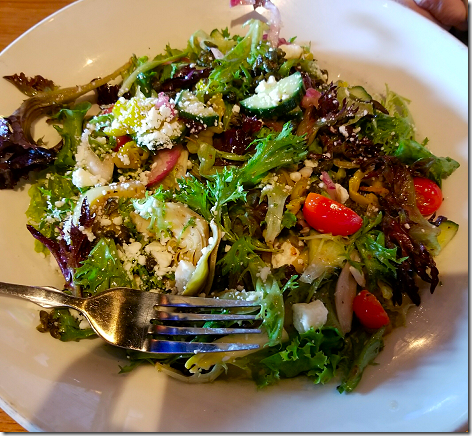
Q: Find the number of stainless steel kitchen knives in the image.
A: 0